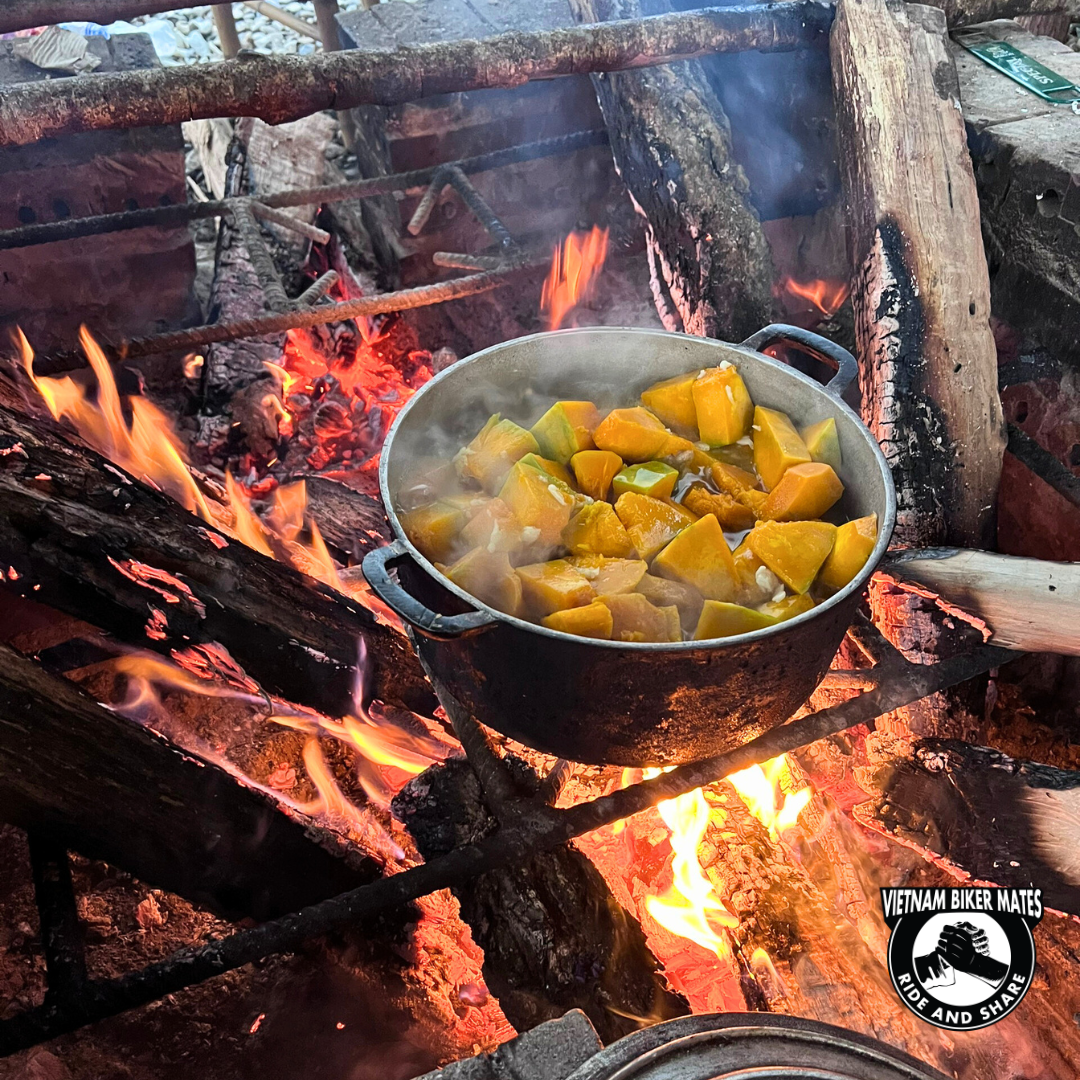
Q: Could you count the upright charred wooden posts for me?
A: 2